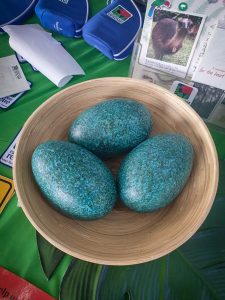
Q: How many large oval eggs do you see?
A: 3